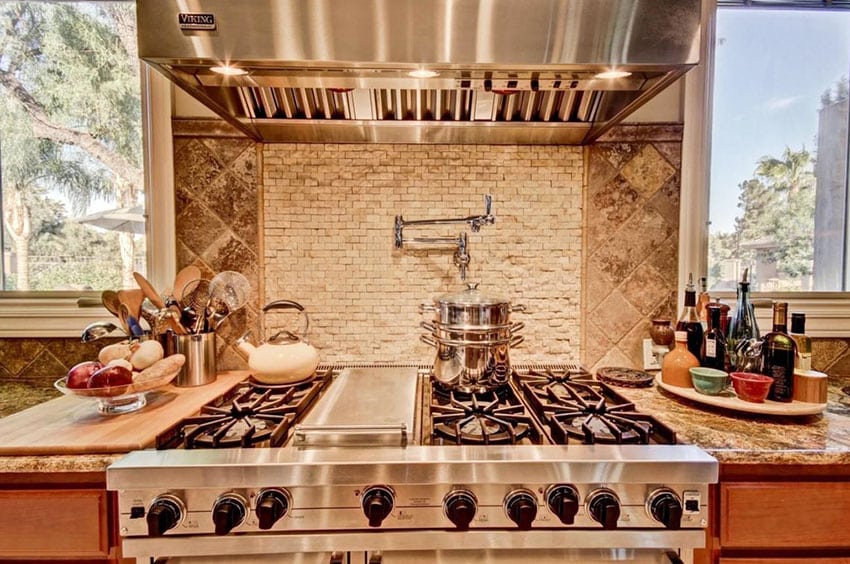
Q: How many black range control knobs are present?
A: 9